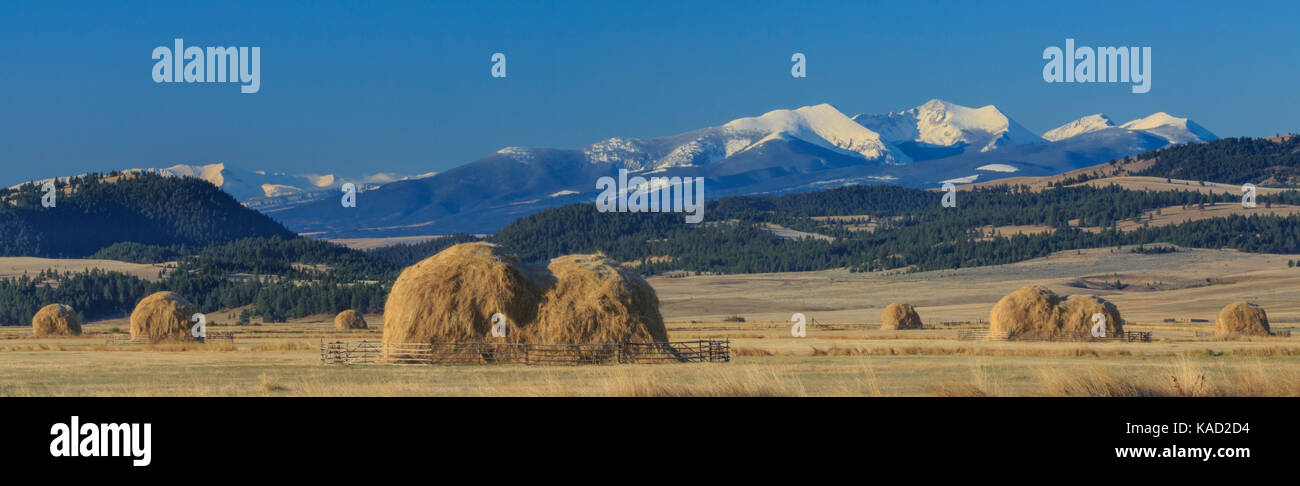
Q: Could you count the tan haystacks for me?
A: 9